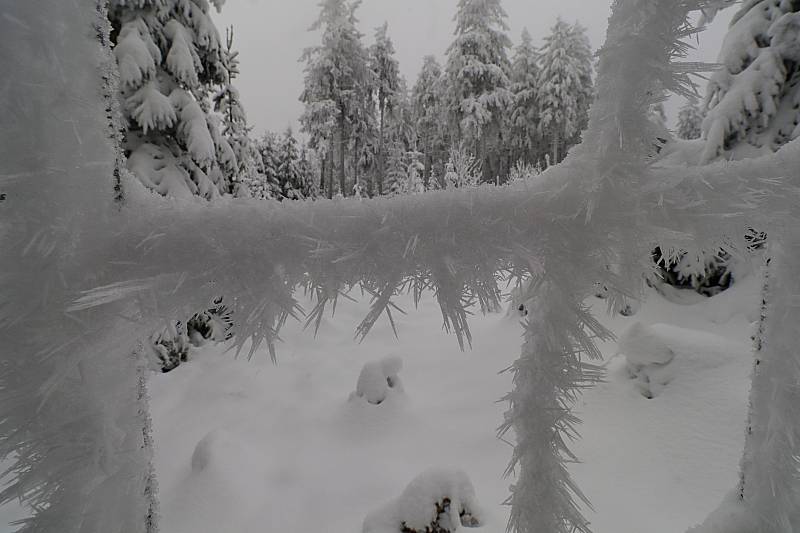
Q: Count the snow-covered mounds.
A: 4